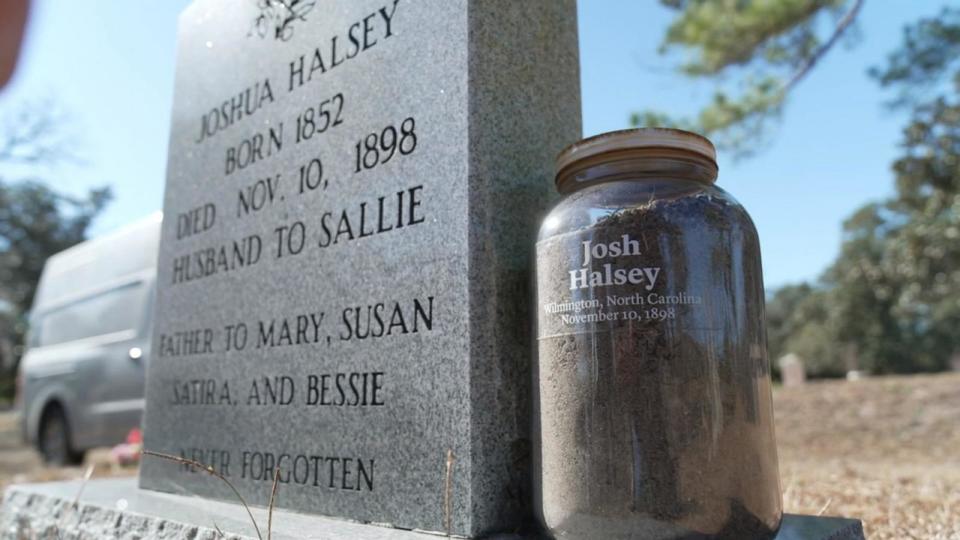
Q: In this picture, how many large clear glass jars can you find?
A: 1